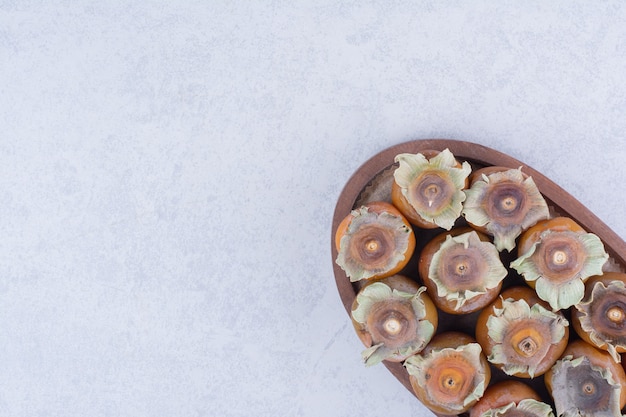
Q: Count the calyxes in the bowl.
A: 11